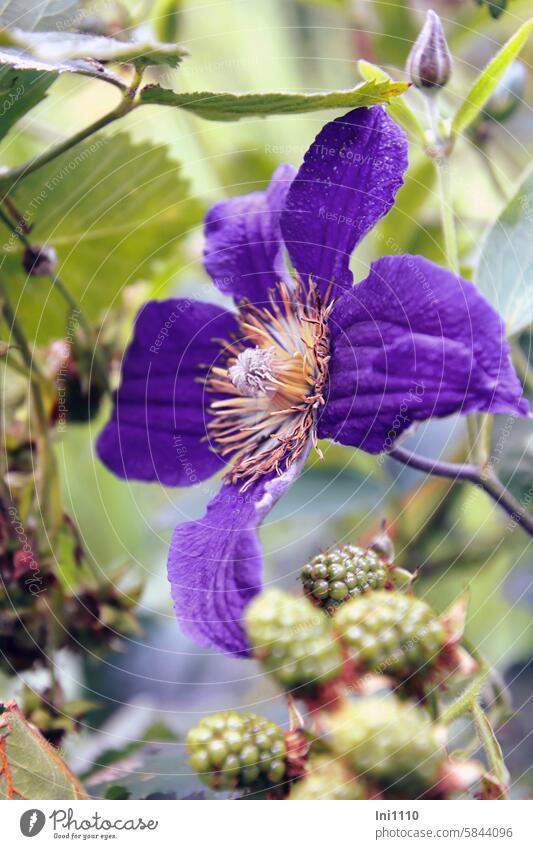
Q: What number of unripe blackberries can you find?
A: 6